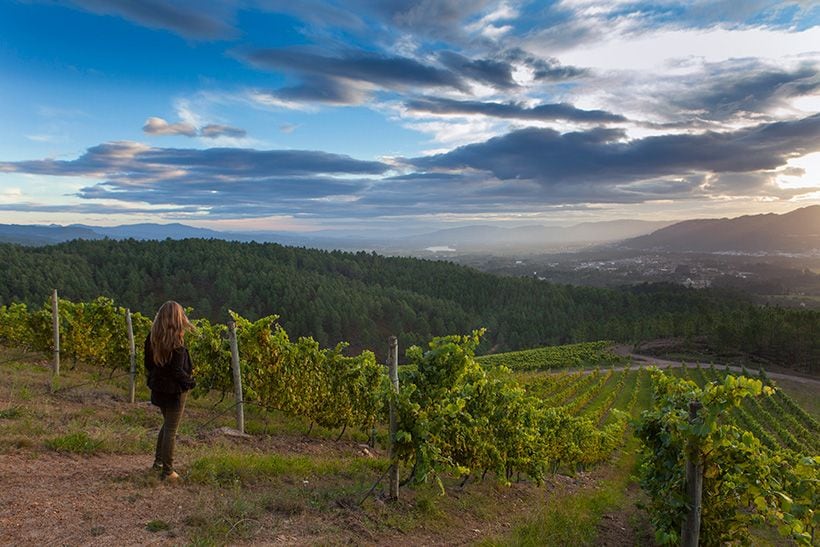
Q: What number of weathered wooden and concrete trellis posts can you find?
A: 5